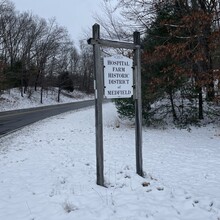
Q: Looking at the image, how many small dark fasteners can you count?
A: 4